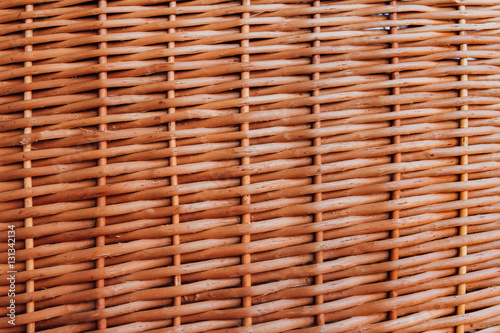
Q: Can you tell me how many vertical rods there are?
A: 7